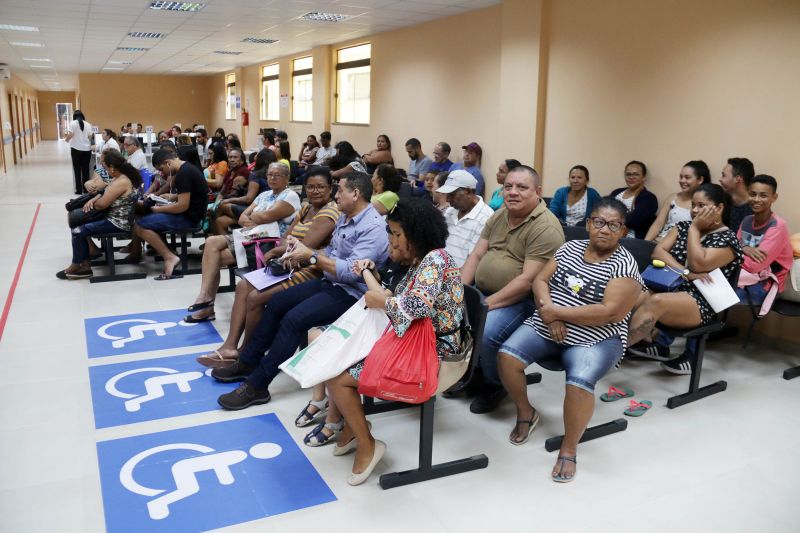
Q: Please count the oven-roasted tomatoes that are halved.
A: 0